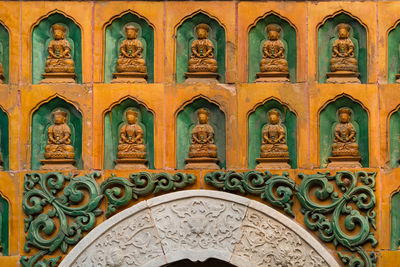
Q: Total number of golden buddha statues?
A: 10